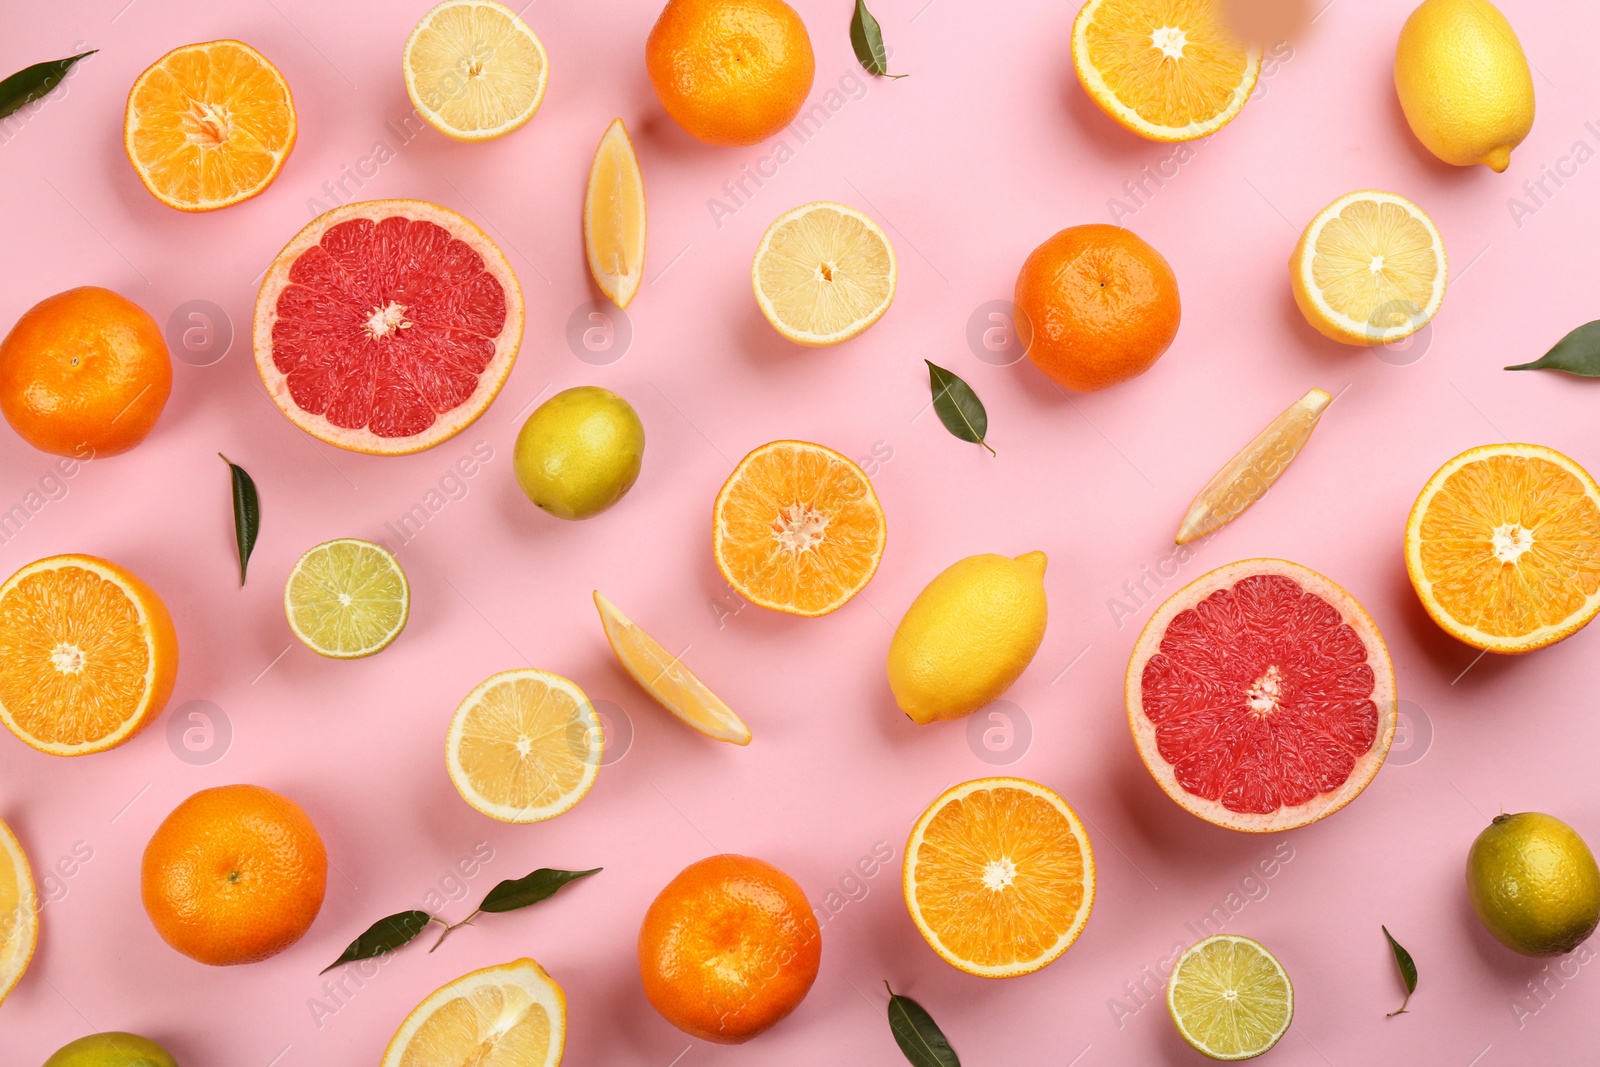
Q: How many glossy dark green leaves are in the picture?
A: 9